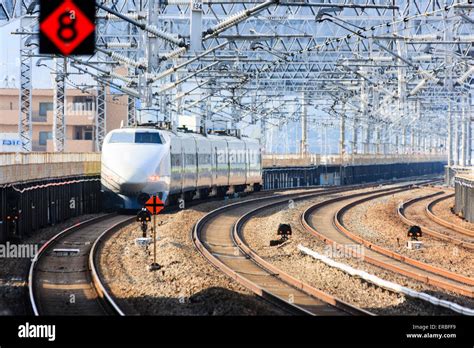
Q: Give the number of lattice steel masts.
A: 4